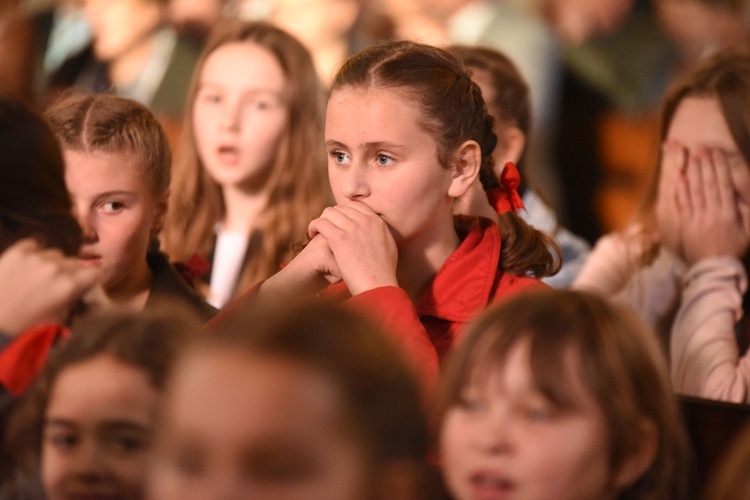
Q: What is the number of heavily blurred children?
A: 3